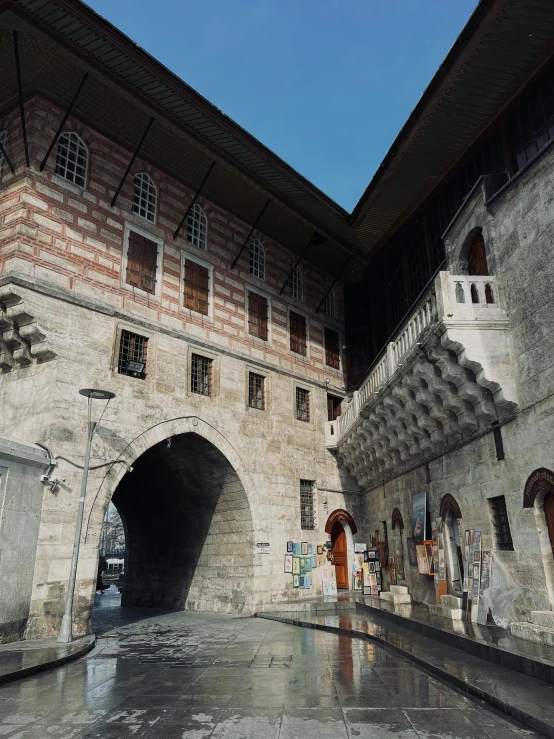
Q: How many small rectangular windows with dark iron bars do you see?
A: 6